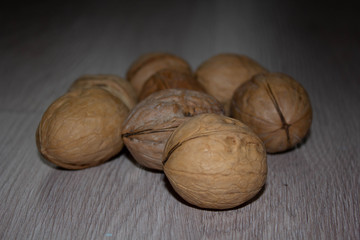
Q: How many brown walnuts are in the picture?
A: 8